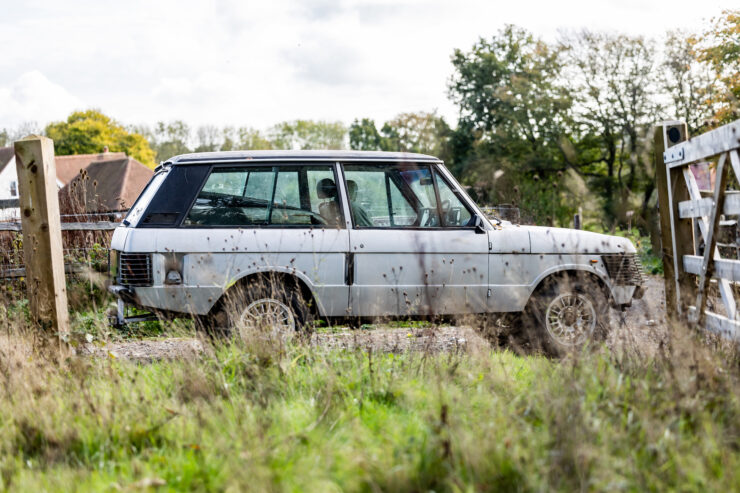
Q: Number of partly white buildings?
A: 1